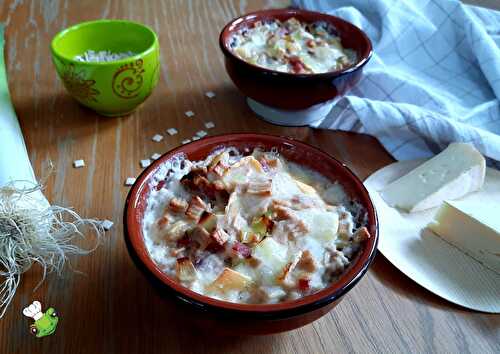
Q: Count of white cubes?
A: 13